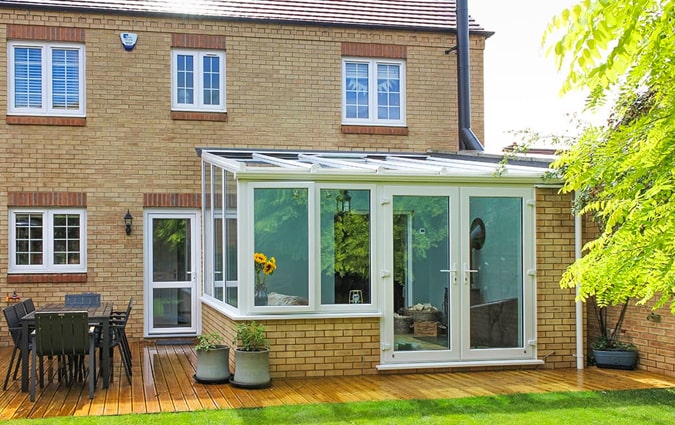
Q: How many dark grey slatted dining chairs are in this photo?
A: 8